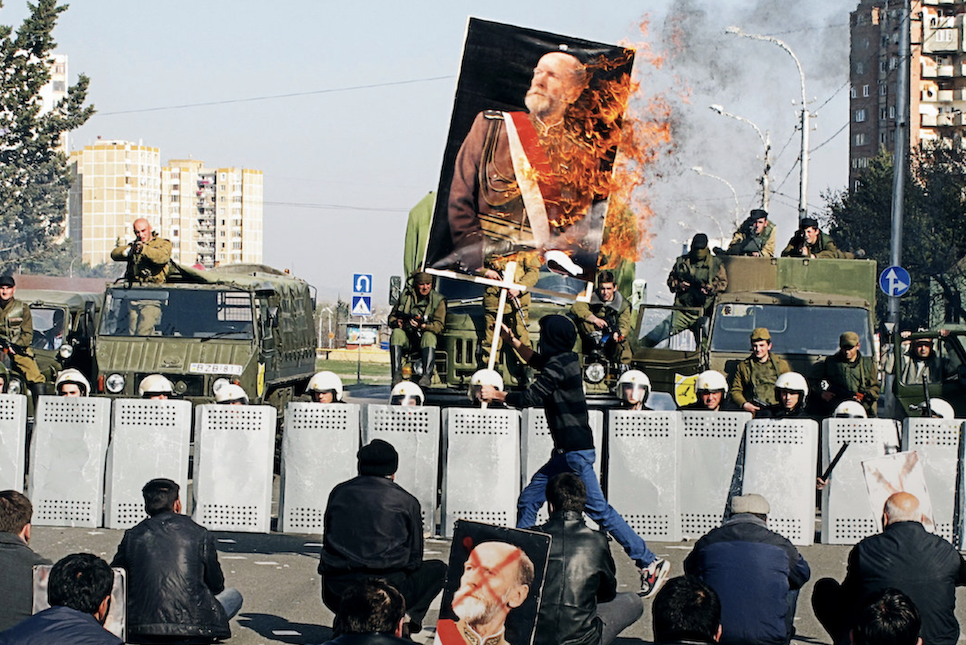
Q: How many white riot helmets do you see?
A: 11